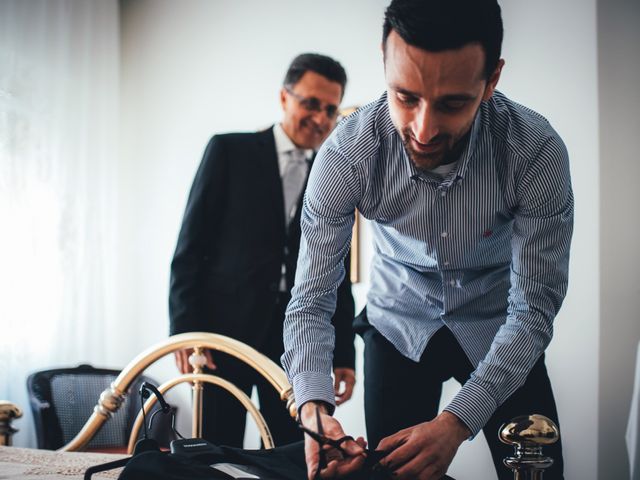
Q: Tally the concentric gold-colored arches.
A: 2